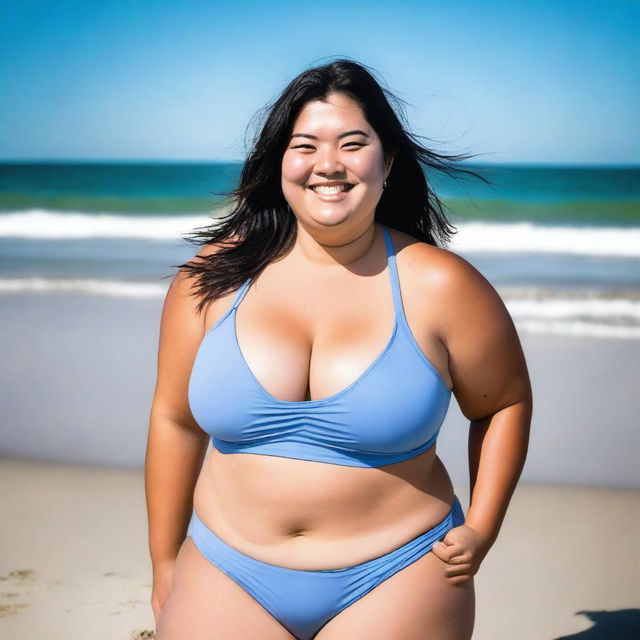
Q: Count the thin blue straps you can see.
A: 2